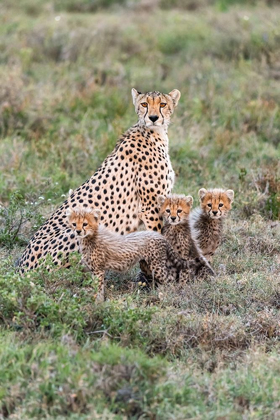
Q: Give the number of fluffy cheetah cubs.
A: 3